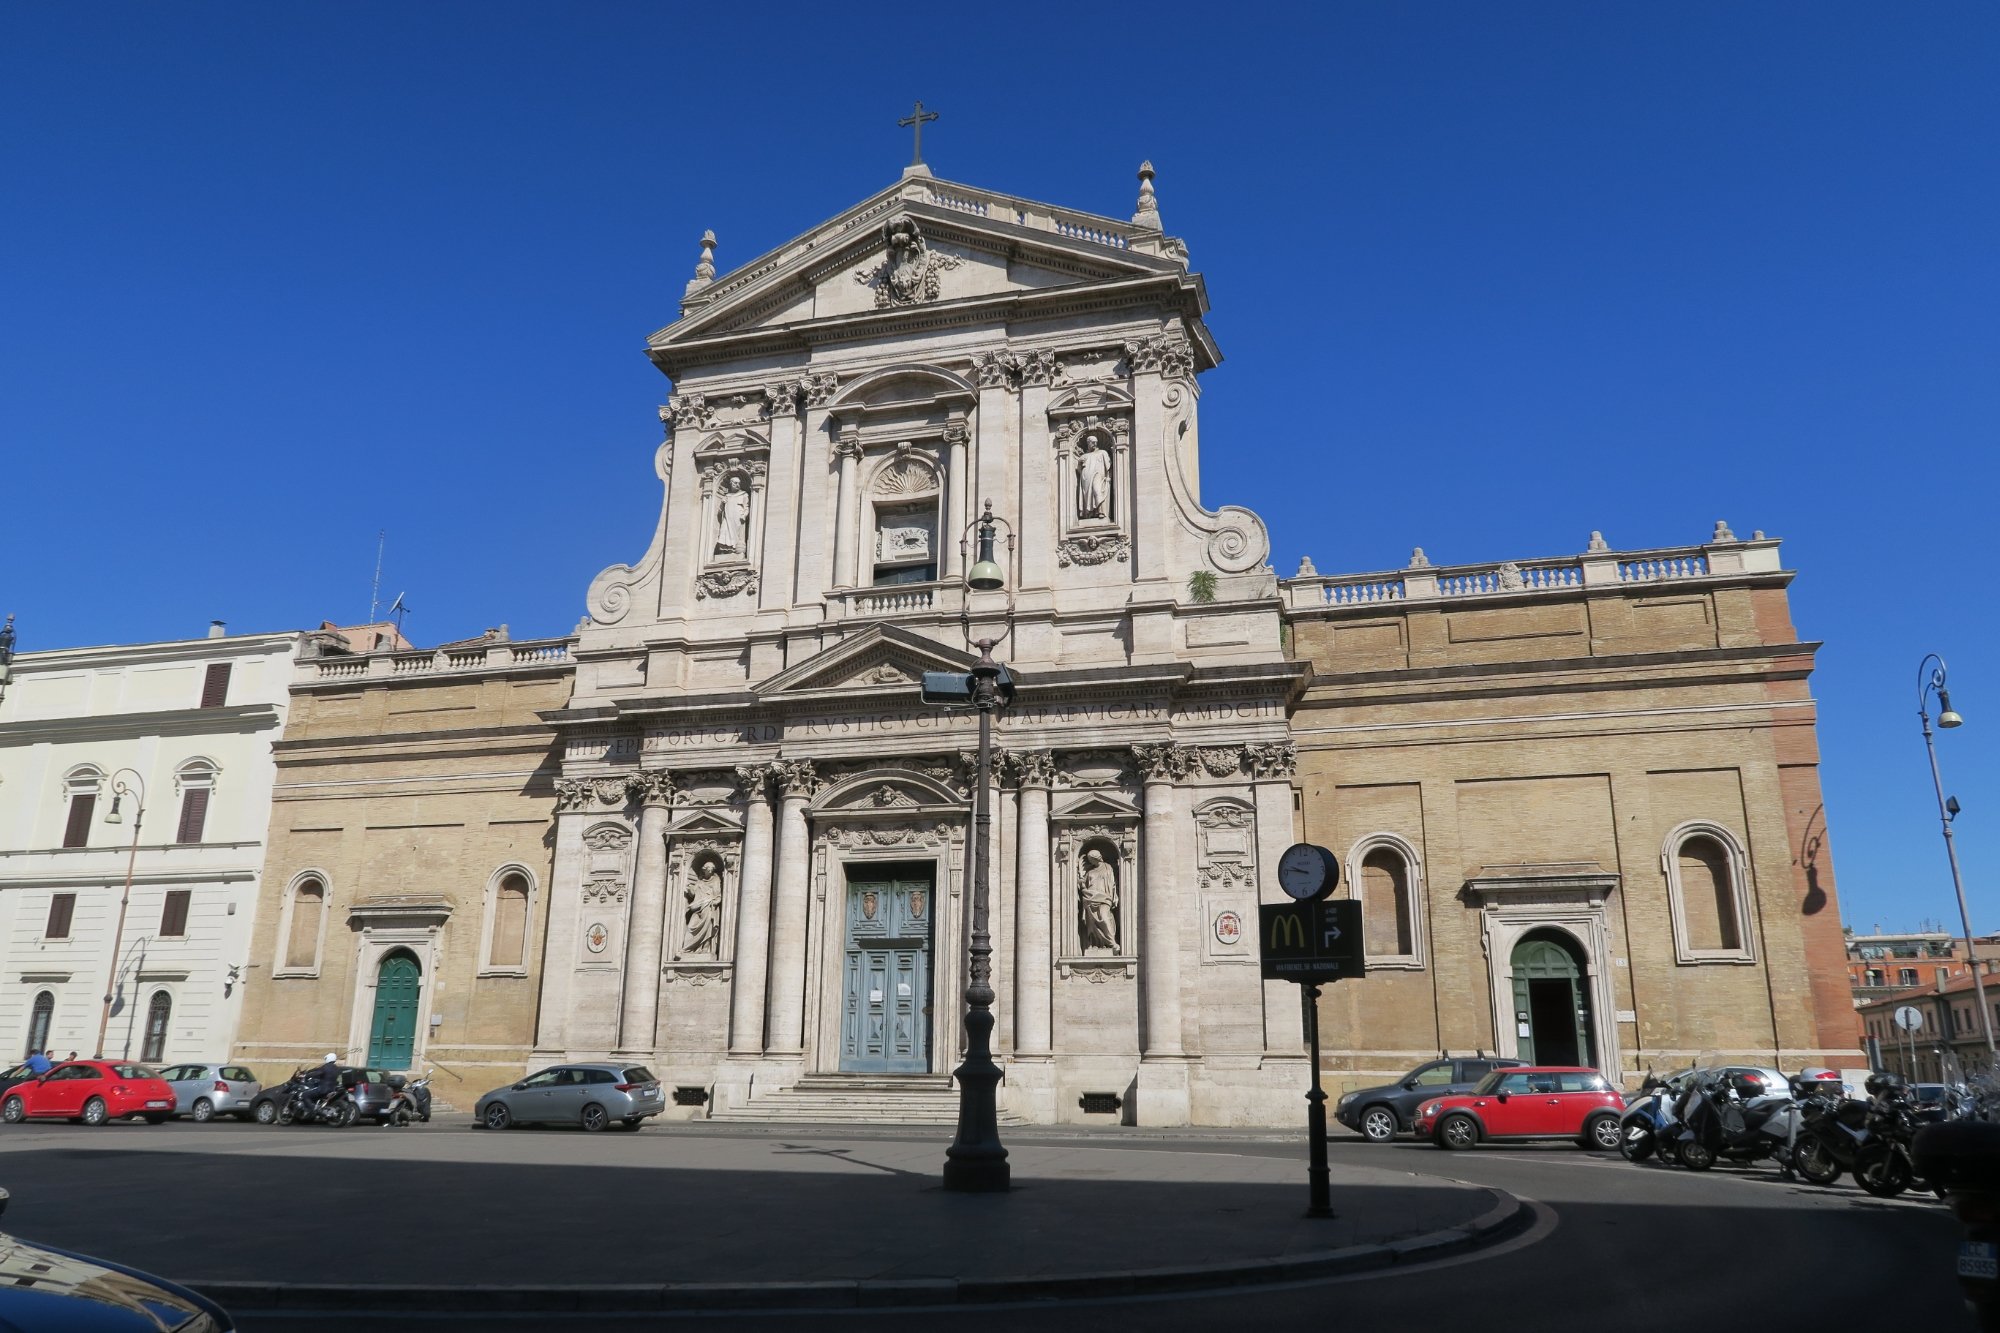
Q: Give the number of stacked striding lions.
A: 0